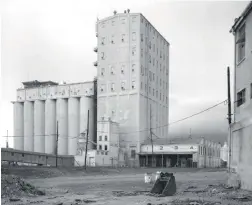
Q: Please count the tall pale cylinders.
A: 7